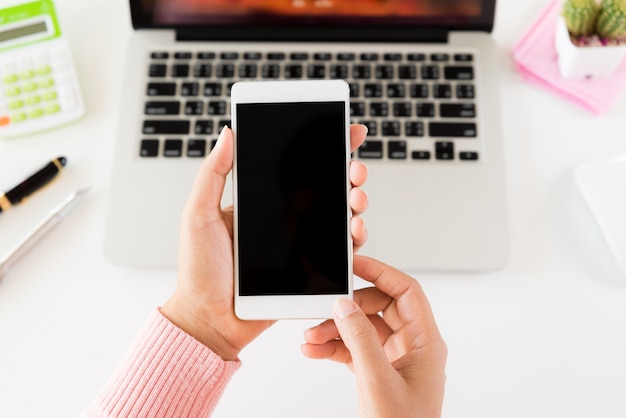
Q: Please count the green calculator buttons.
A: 12